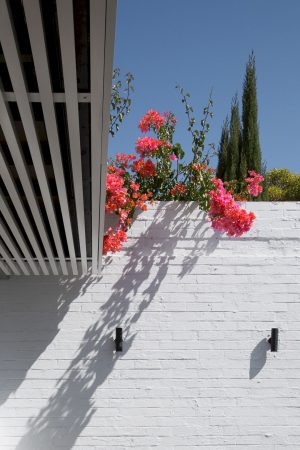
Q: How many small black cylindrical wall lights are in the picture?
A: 2